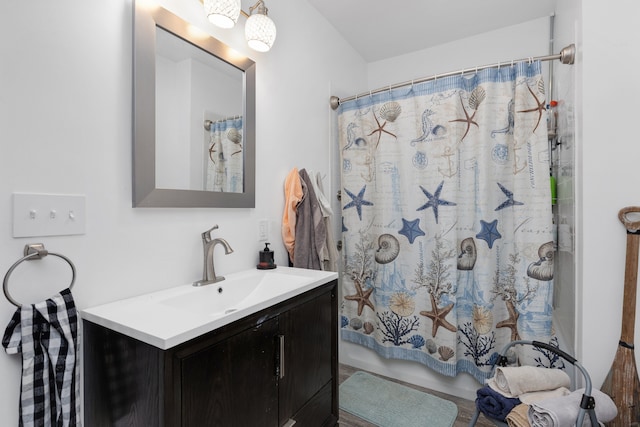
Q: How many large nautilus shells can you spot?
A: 3